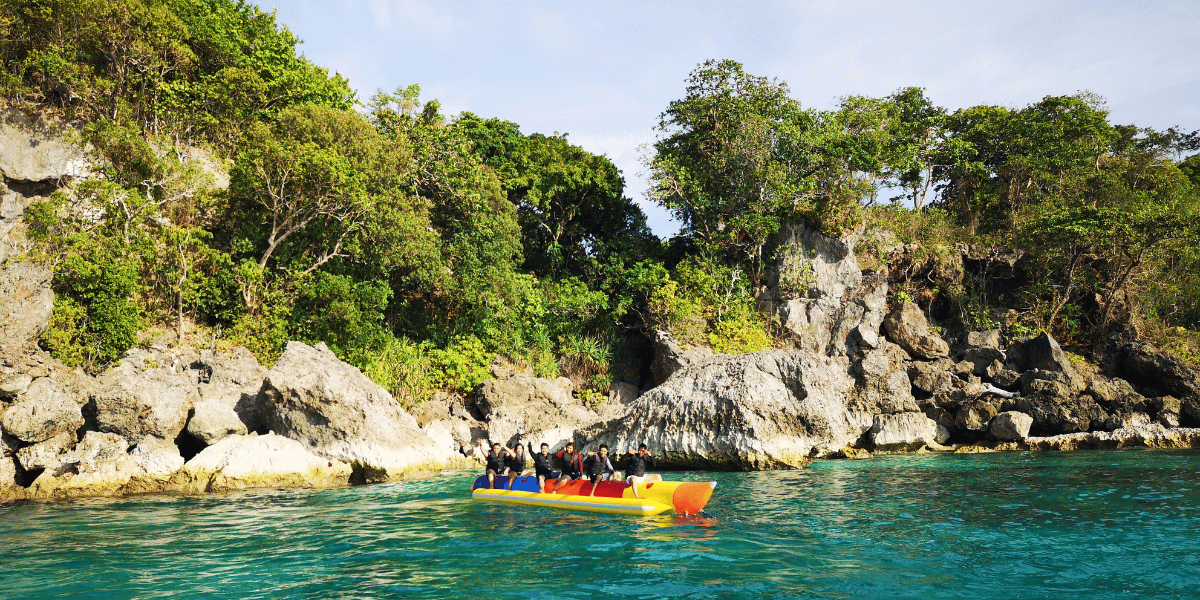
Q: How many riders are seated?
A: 6